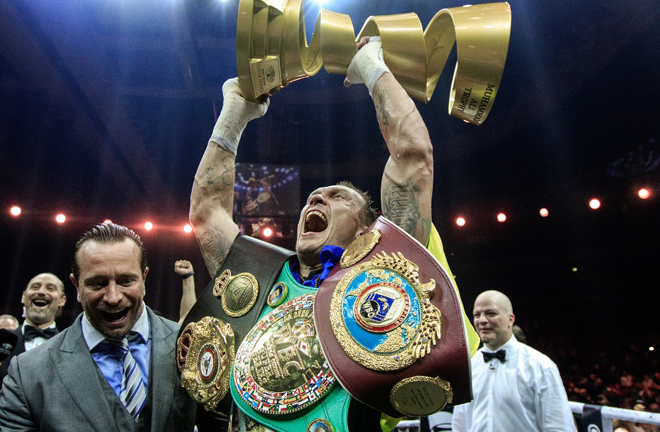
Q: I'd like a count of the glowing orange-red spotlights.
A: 11